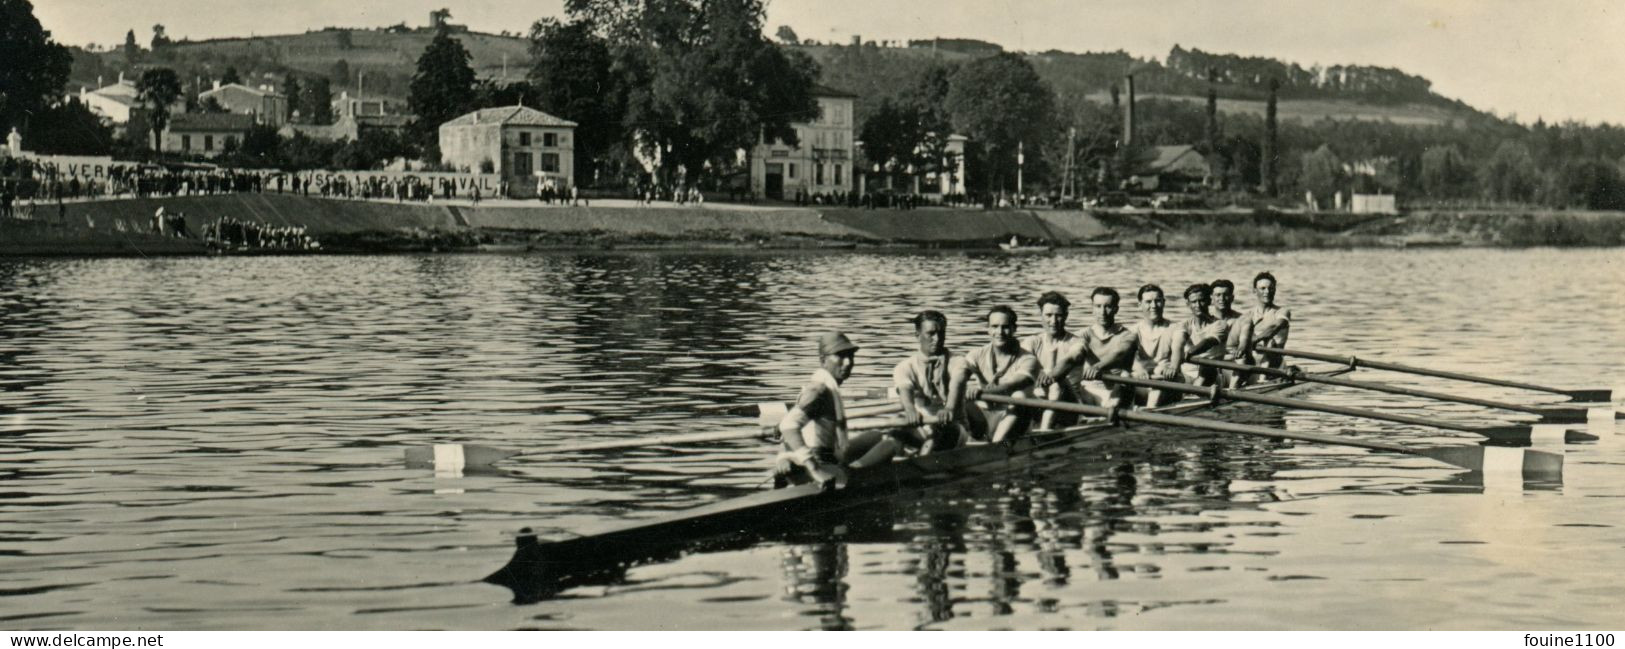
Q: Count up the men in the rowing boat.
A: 9